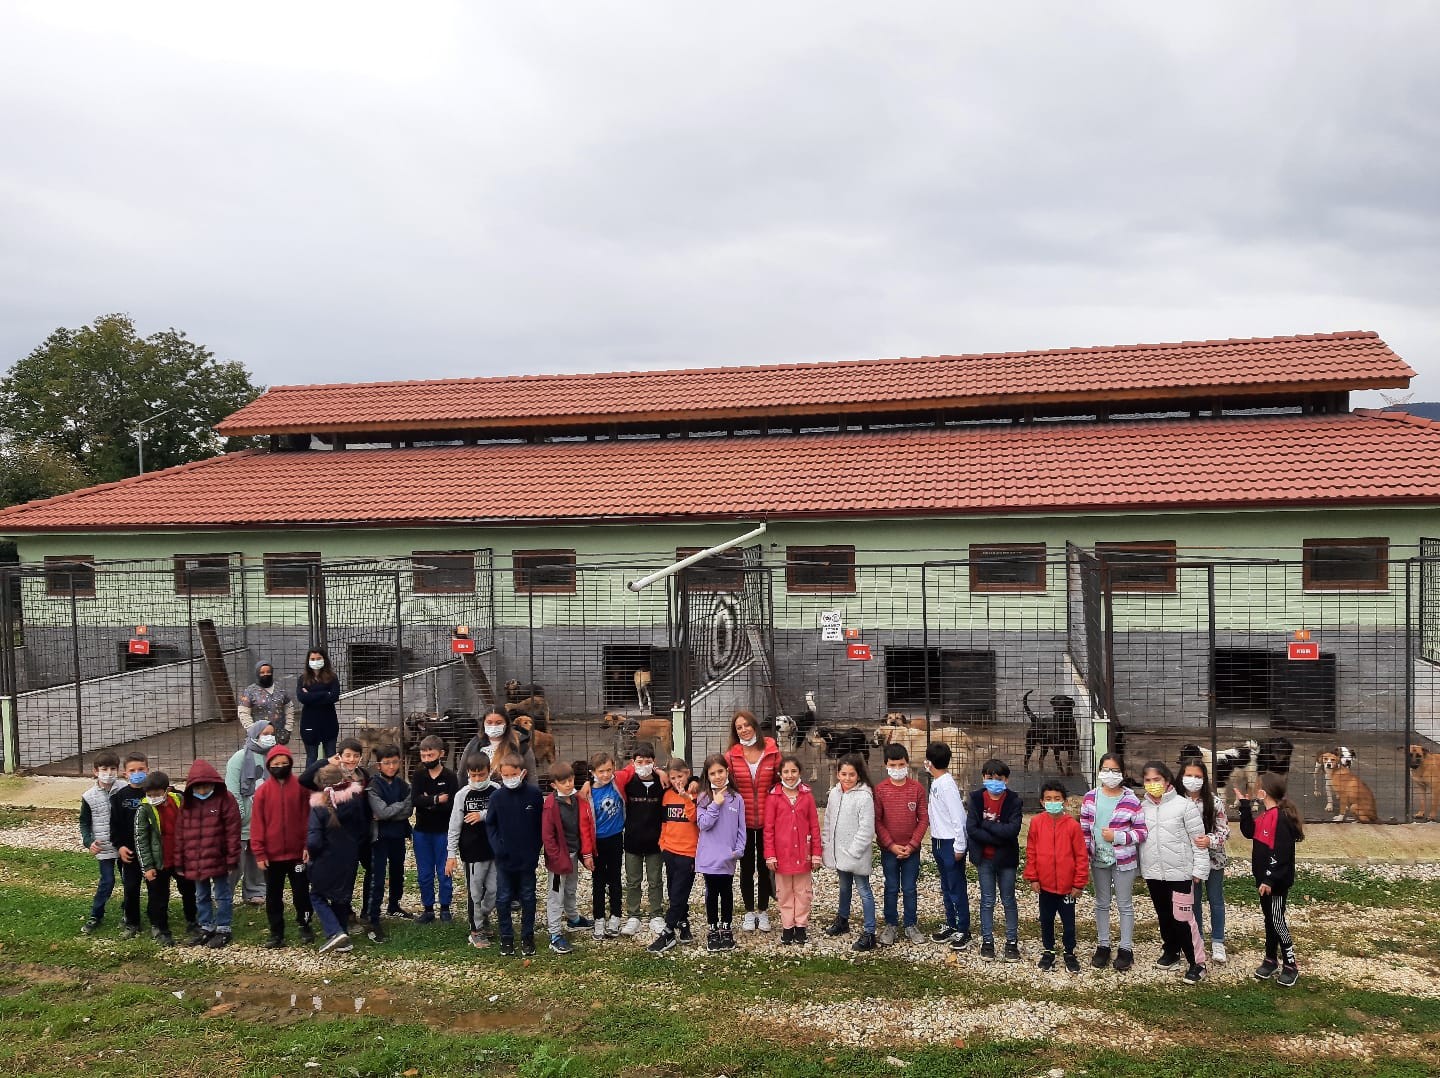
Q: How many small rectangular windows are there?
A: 10